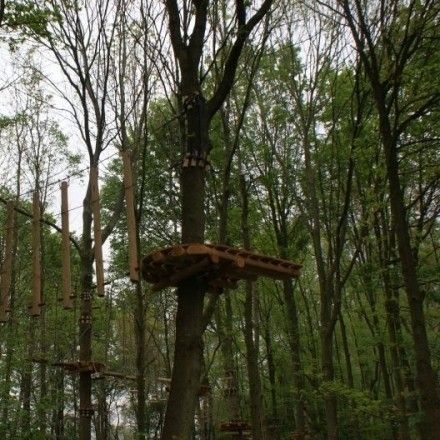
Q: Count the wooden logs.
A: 5